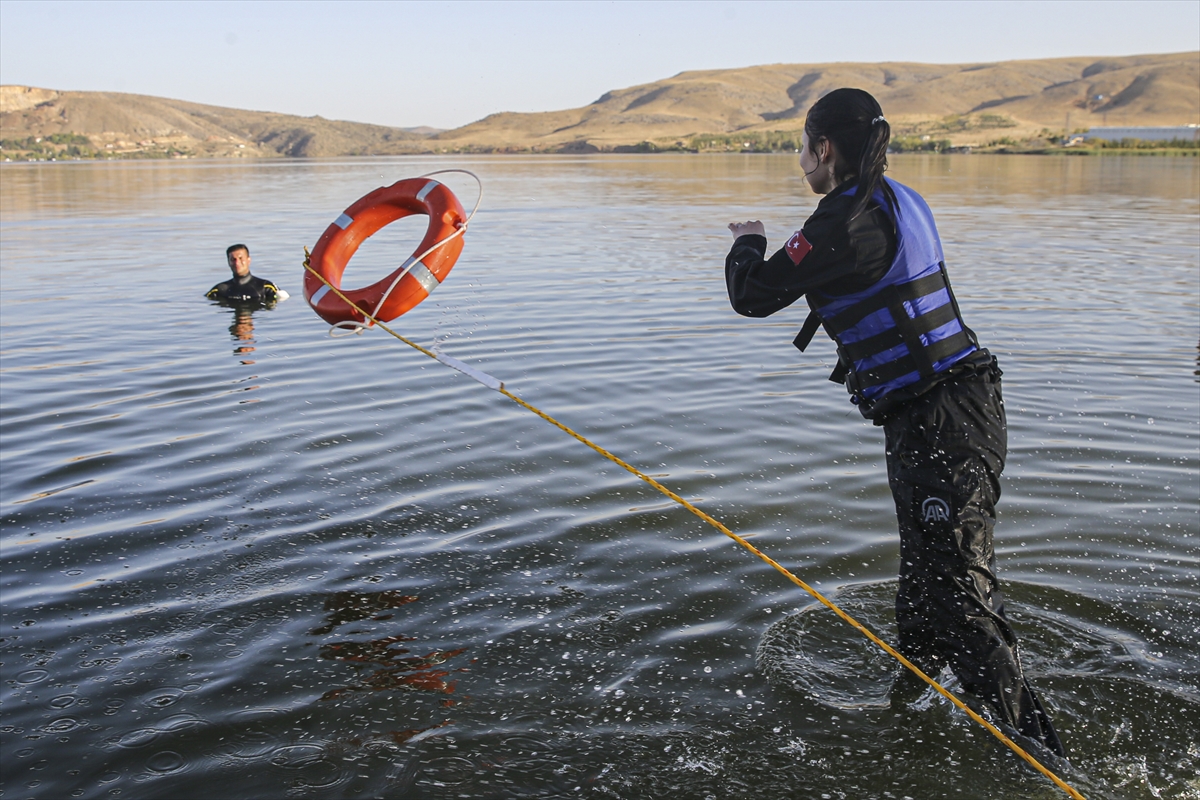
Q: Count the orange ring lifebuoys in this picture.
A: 1